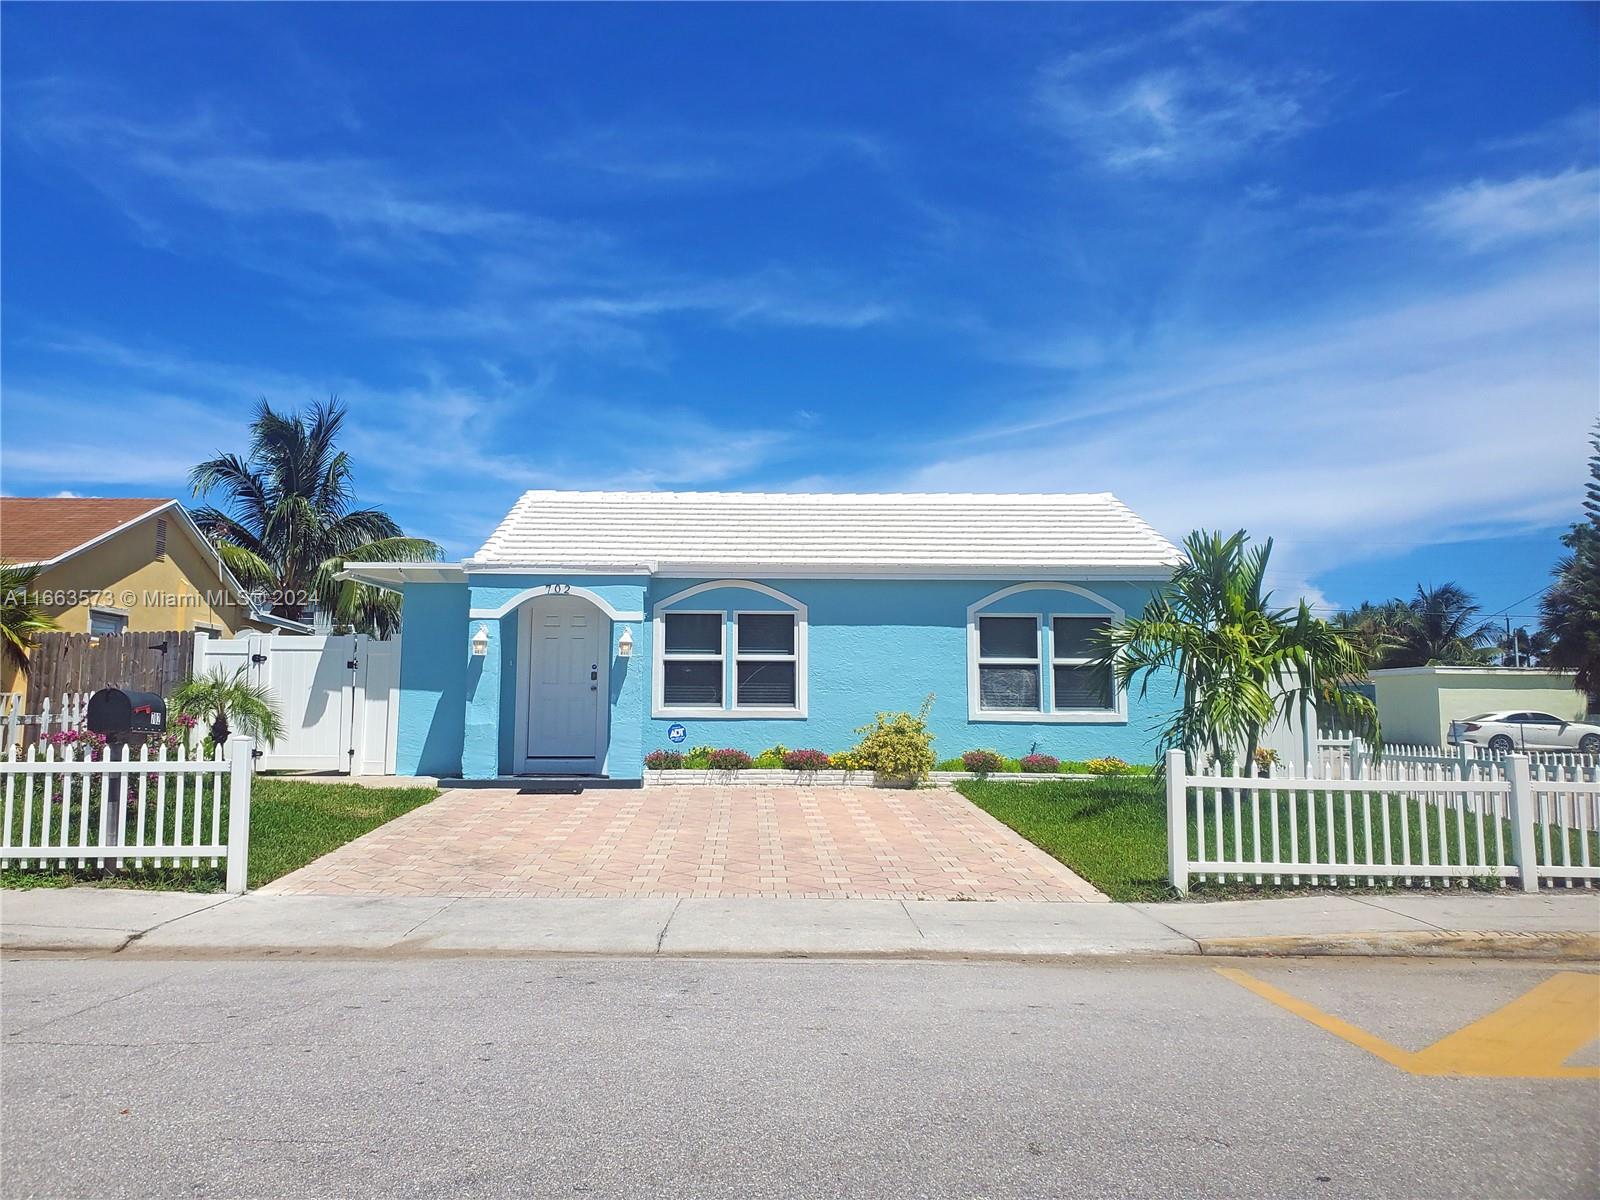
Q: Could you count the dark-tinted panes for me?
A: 8